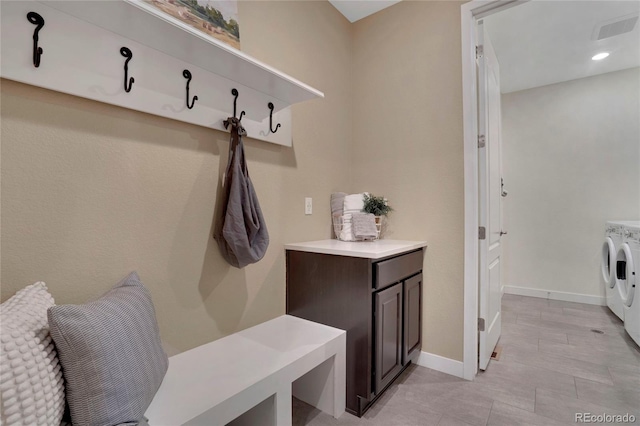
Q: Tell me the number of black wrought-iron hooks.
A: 5